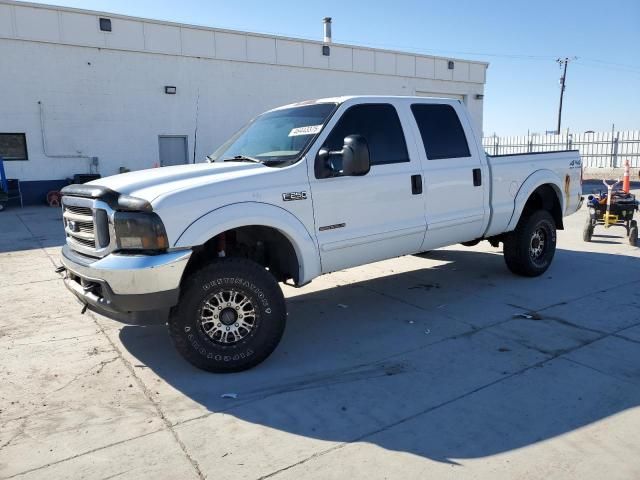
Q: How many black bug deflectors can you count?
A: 1